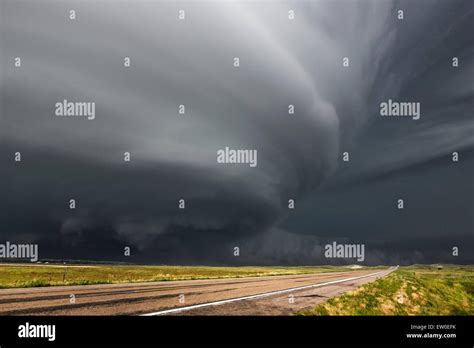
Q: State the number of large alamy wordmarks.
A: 6